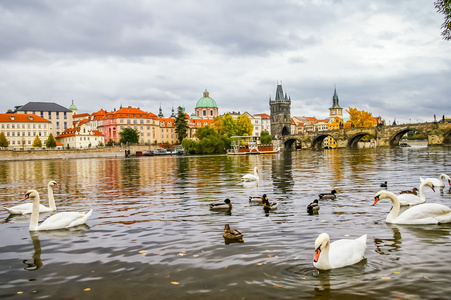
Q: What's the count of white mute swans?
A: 7